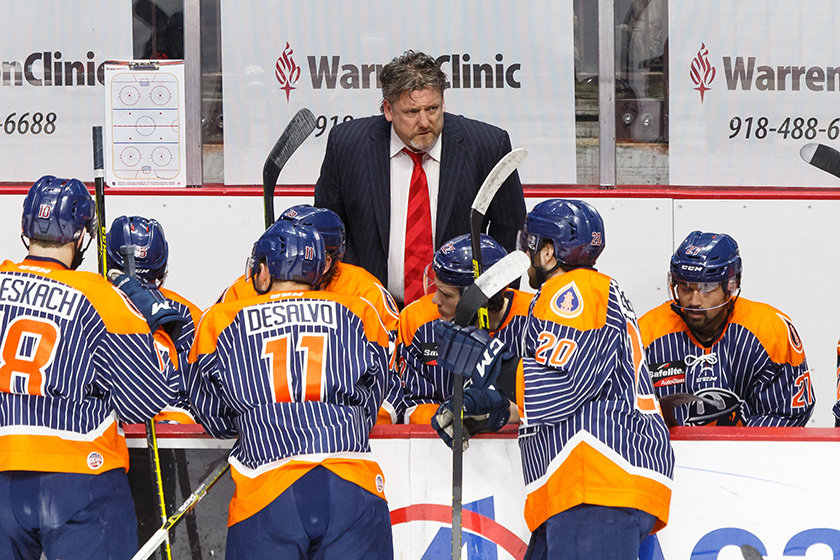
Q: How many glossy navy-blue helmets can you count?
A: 7